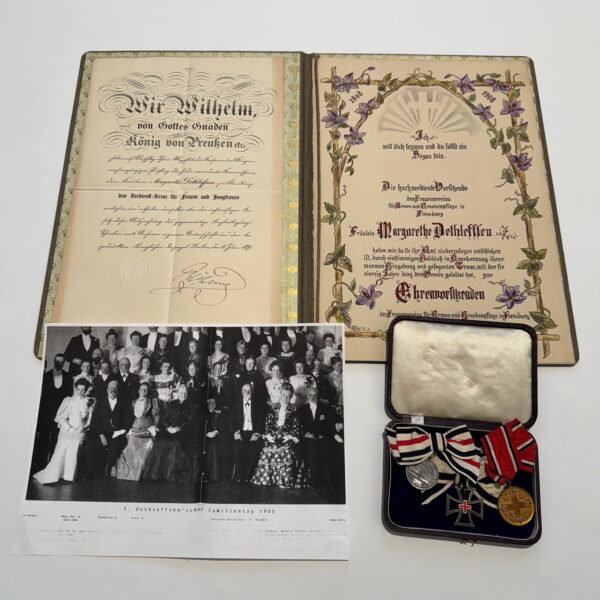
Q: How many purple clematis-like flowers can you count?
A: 11